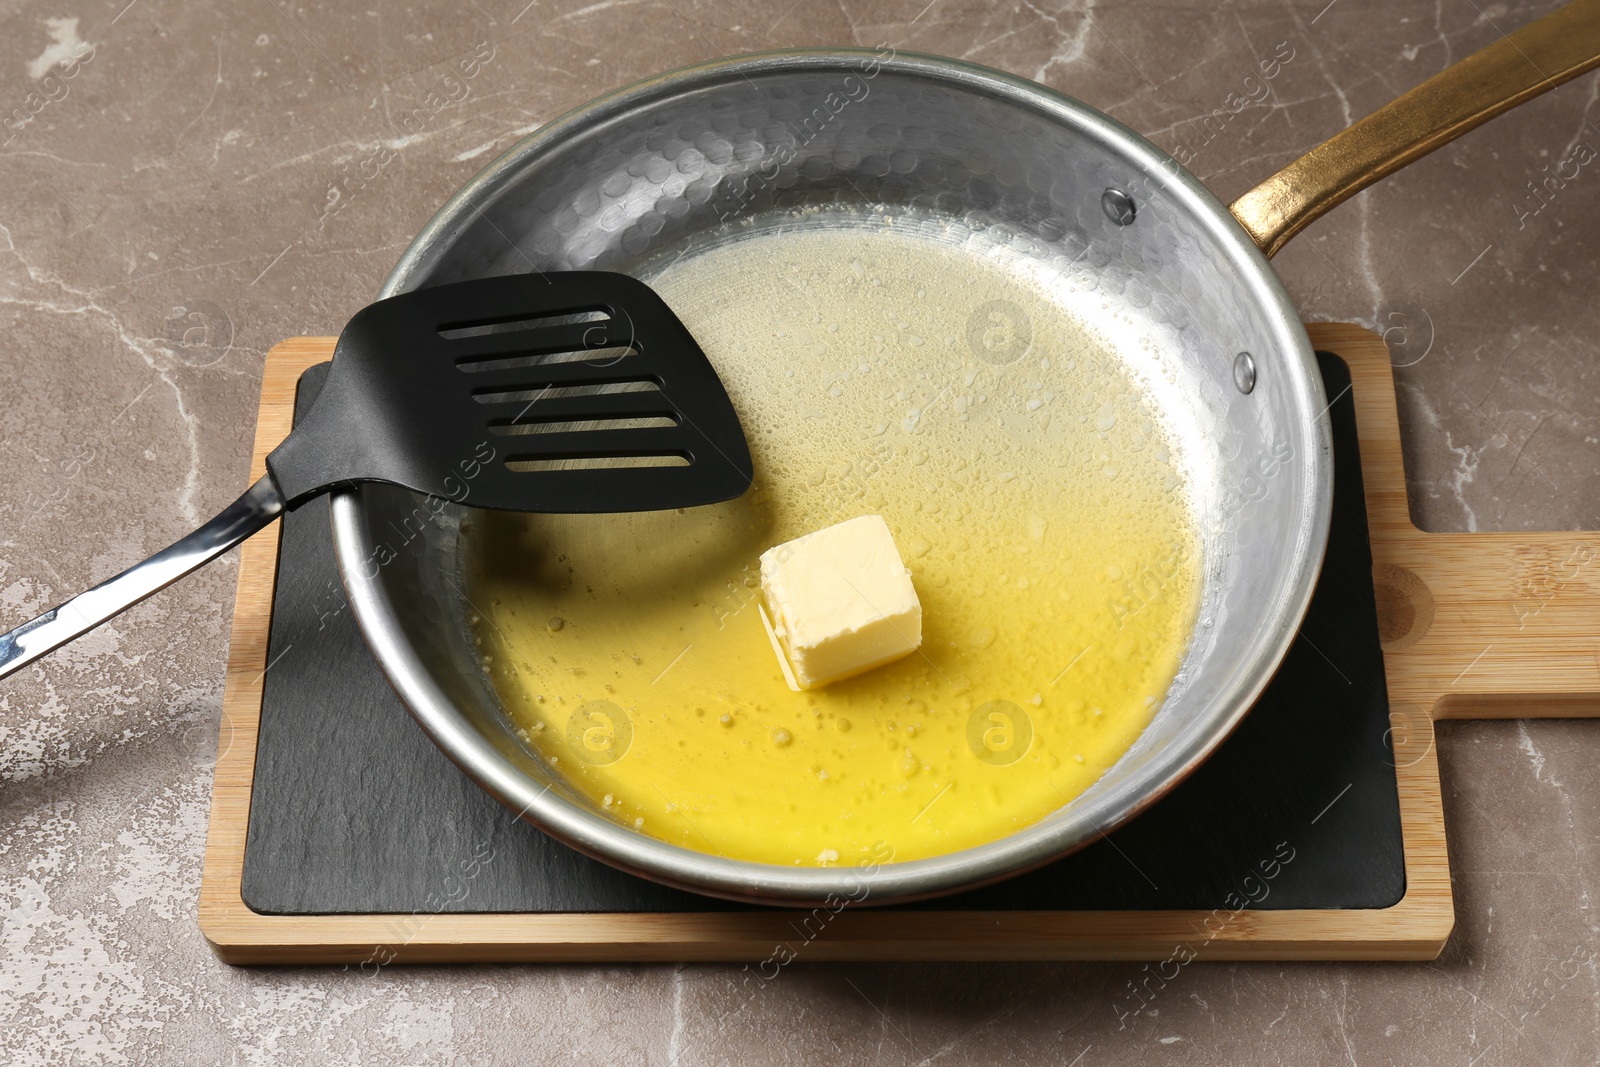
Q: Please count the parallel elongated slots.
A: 5